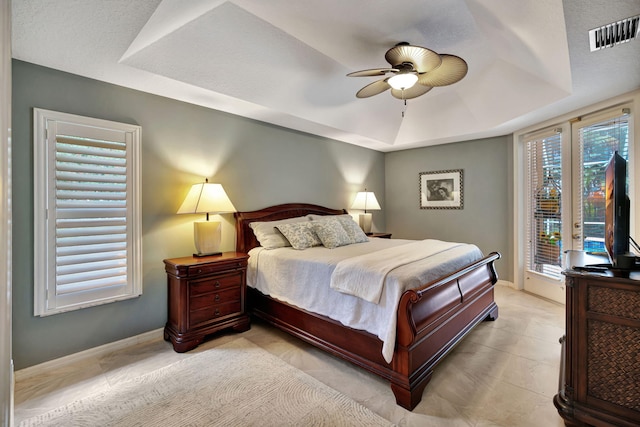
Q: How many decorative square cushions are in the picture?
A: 3